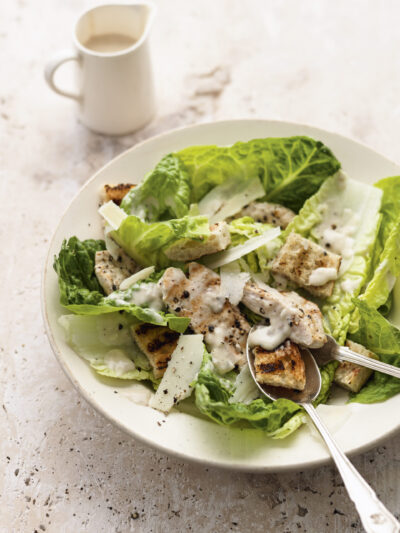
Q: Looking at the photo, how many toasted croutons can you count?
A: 6